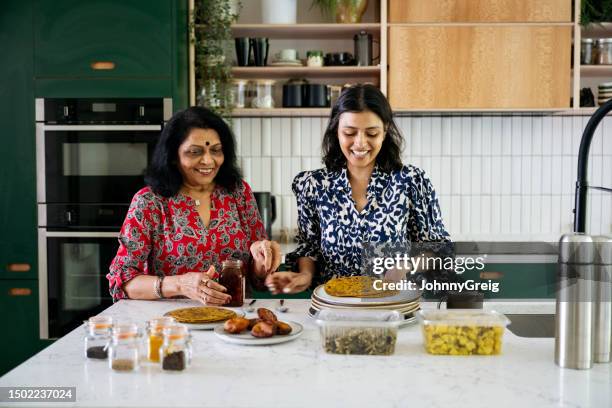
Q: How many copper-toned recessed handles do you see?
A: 4